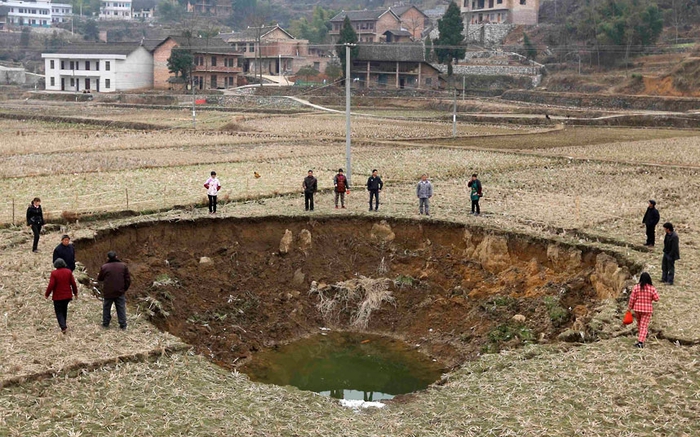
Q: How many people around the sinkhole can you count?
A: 13